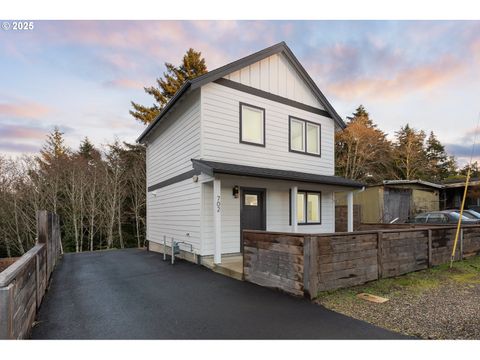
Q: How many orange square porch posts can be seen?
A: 0